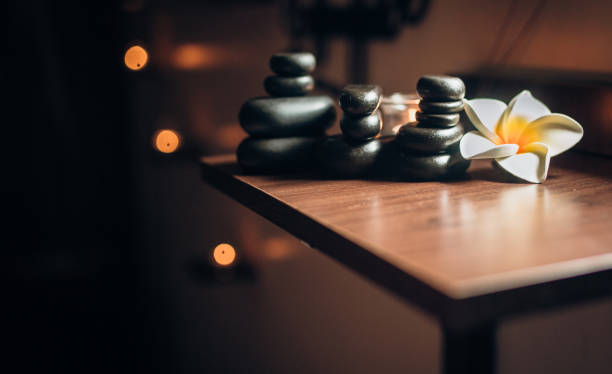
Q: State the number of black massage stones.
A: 12